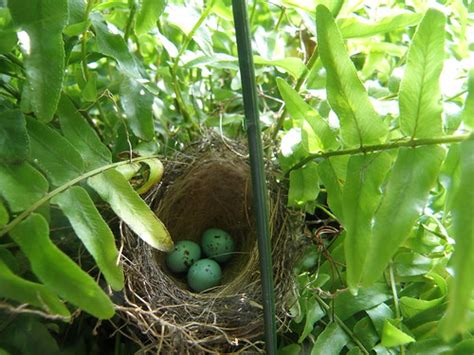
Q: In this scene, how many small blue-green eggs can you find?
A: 3